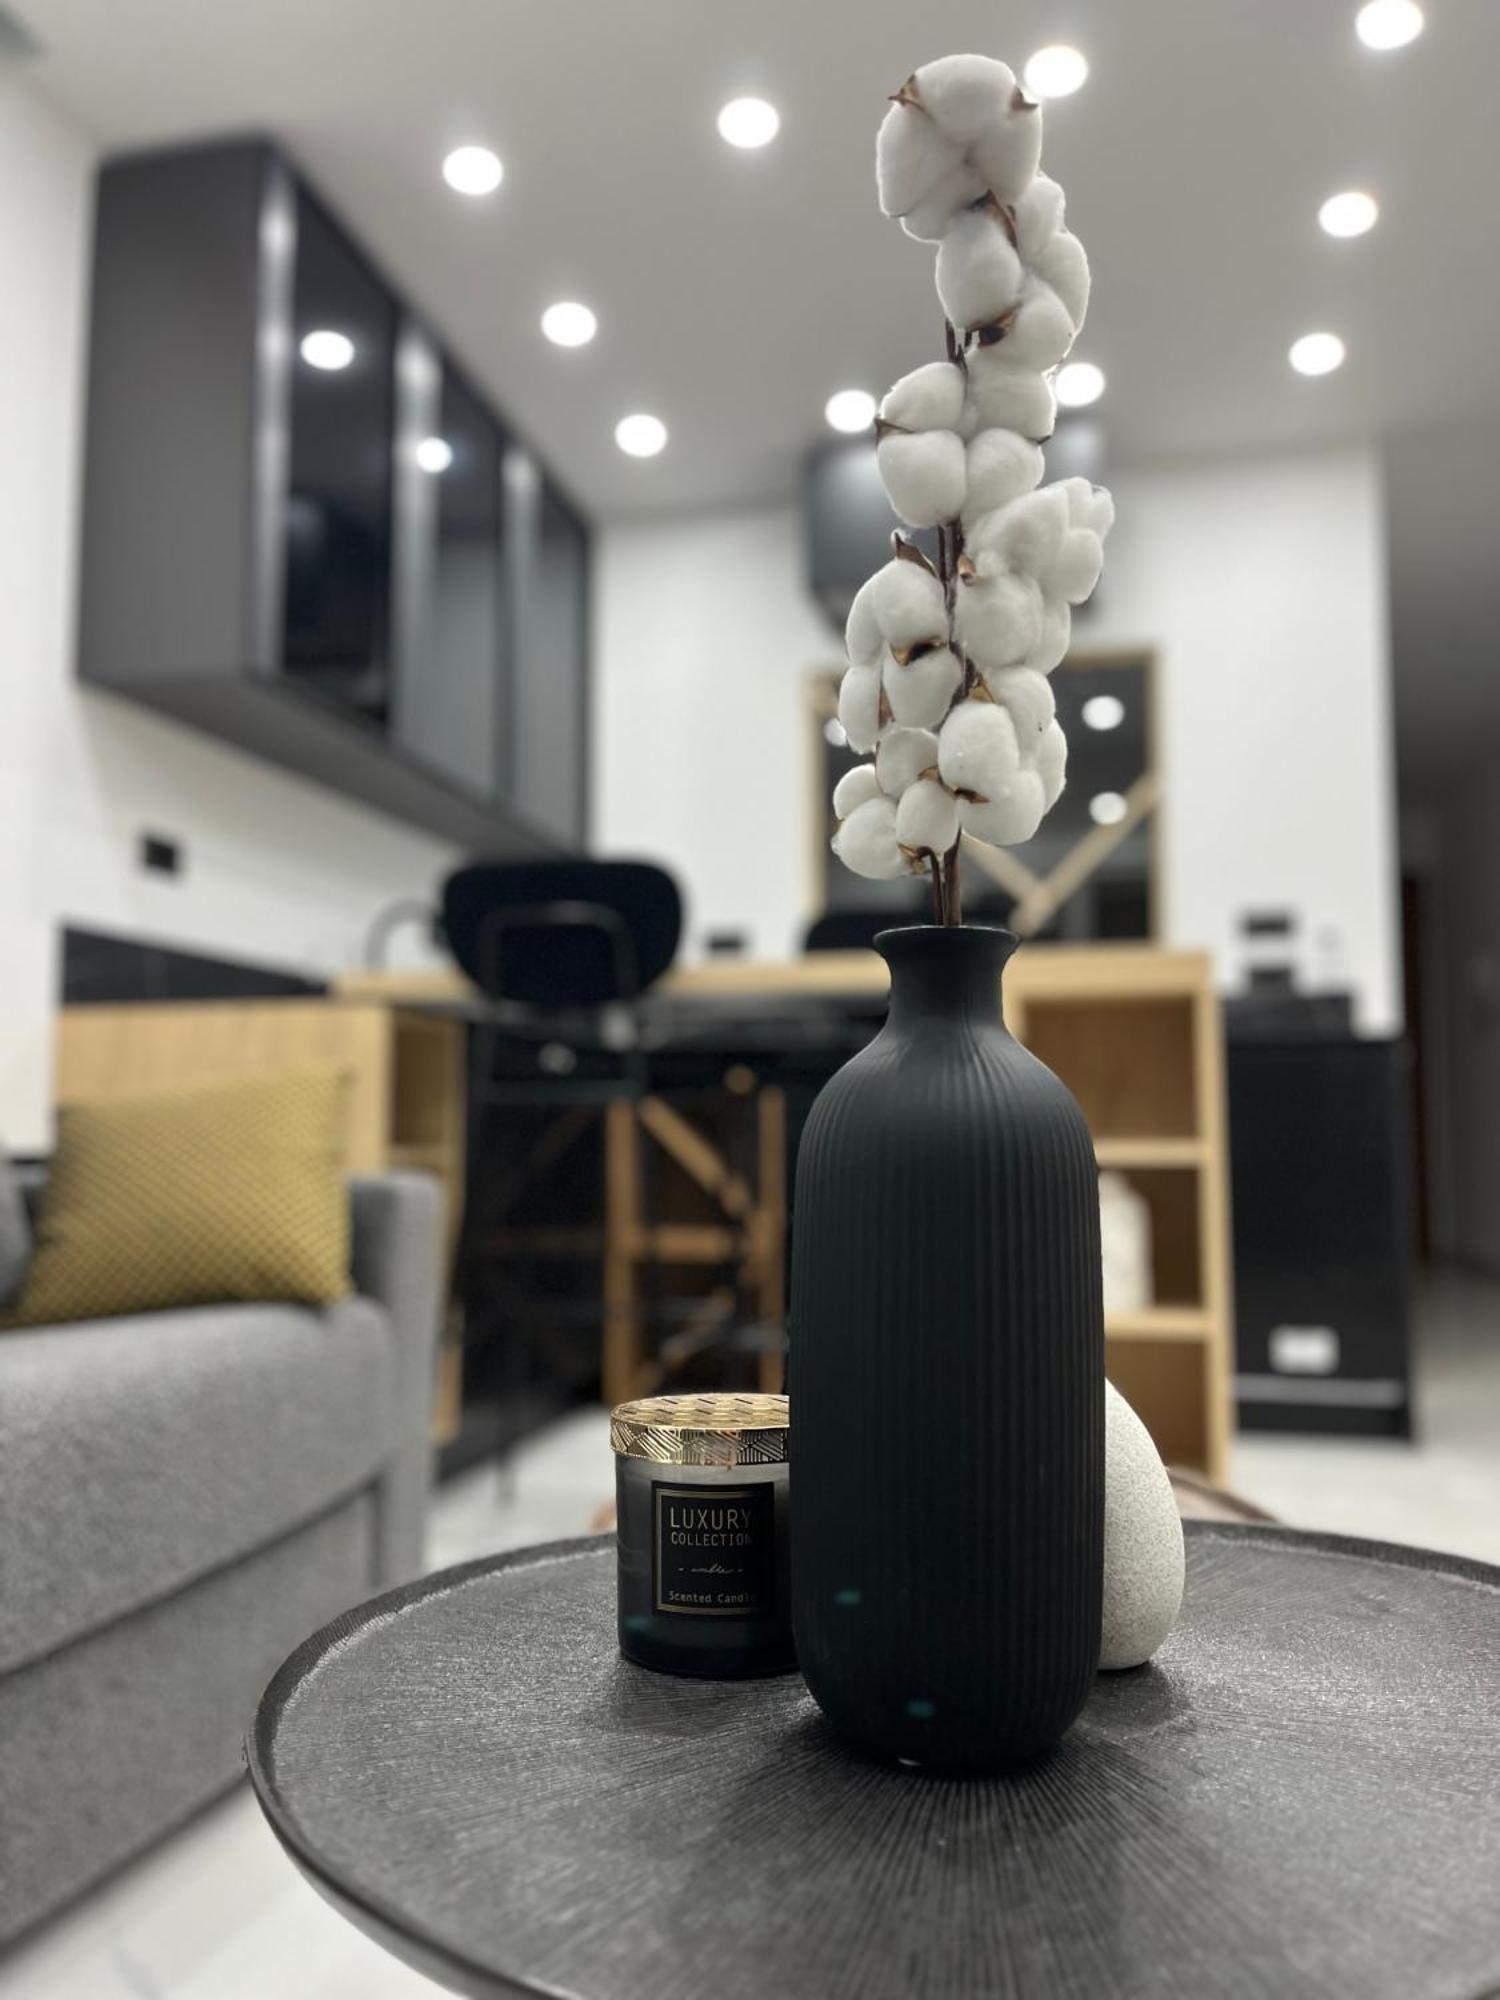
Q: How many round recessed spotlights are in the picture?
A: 10